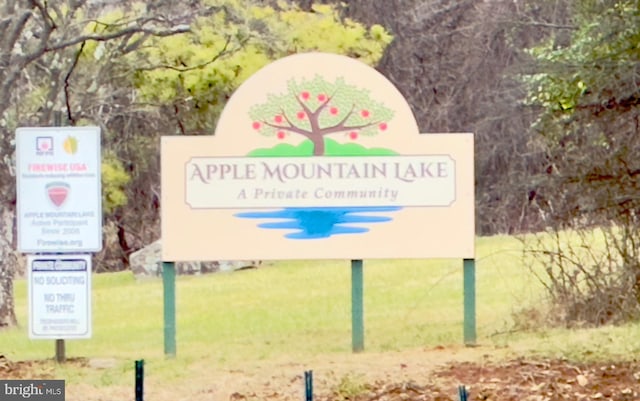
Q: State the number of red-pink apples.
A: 10